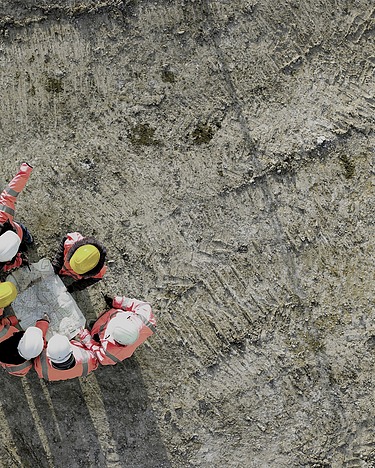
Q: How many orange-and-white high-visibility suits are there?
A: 6